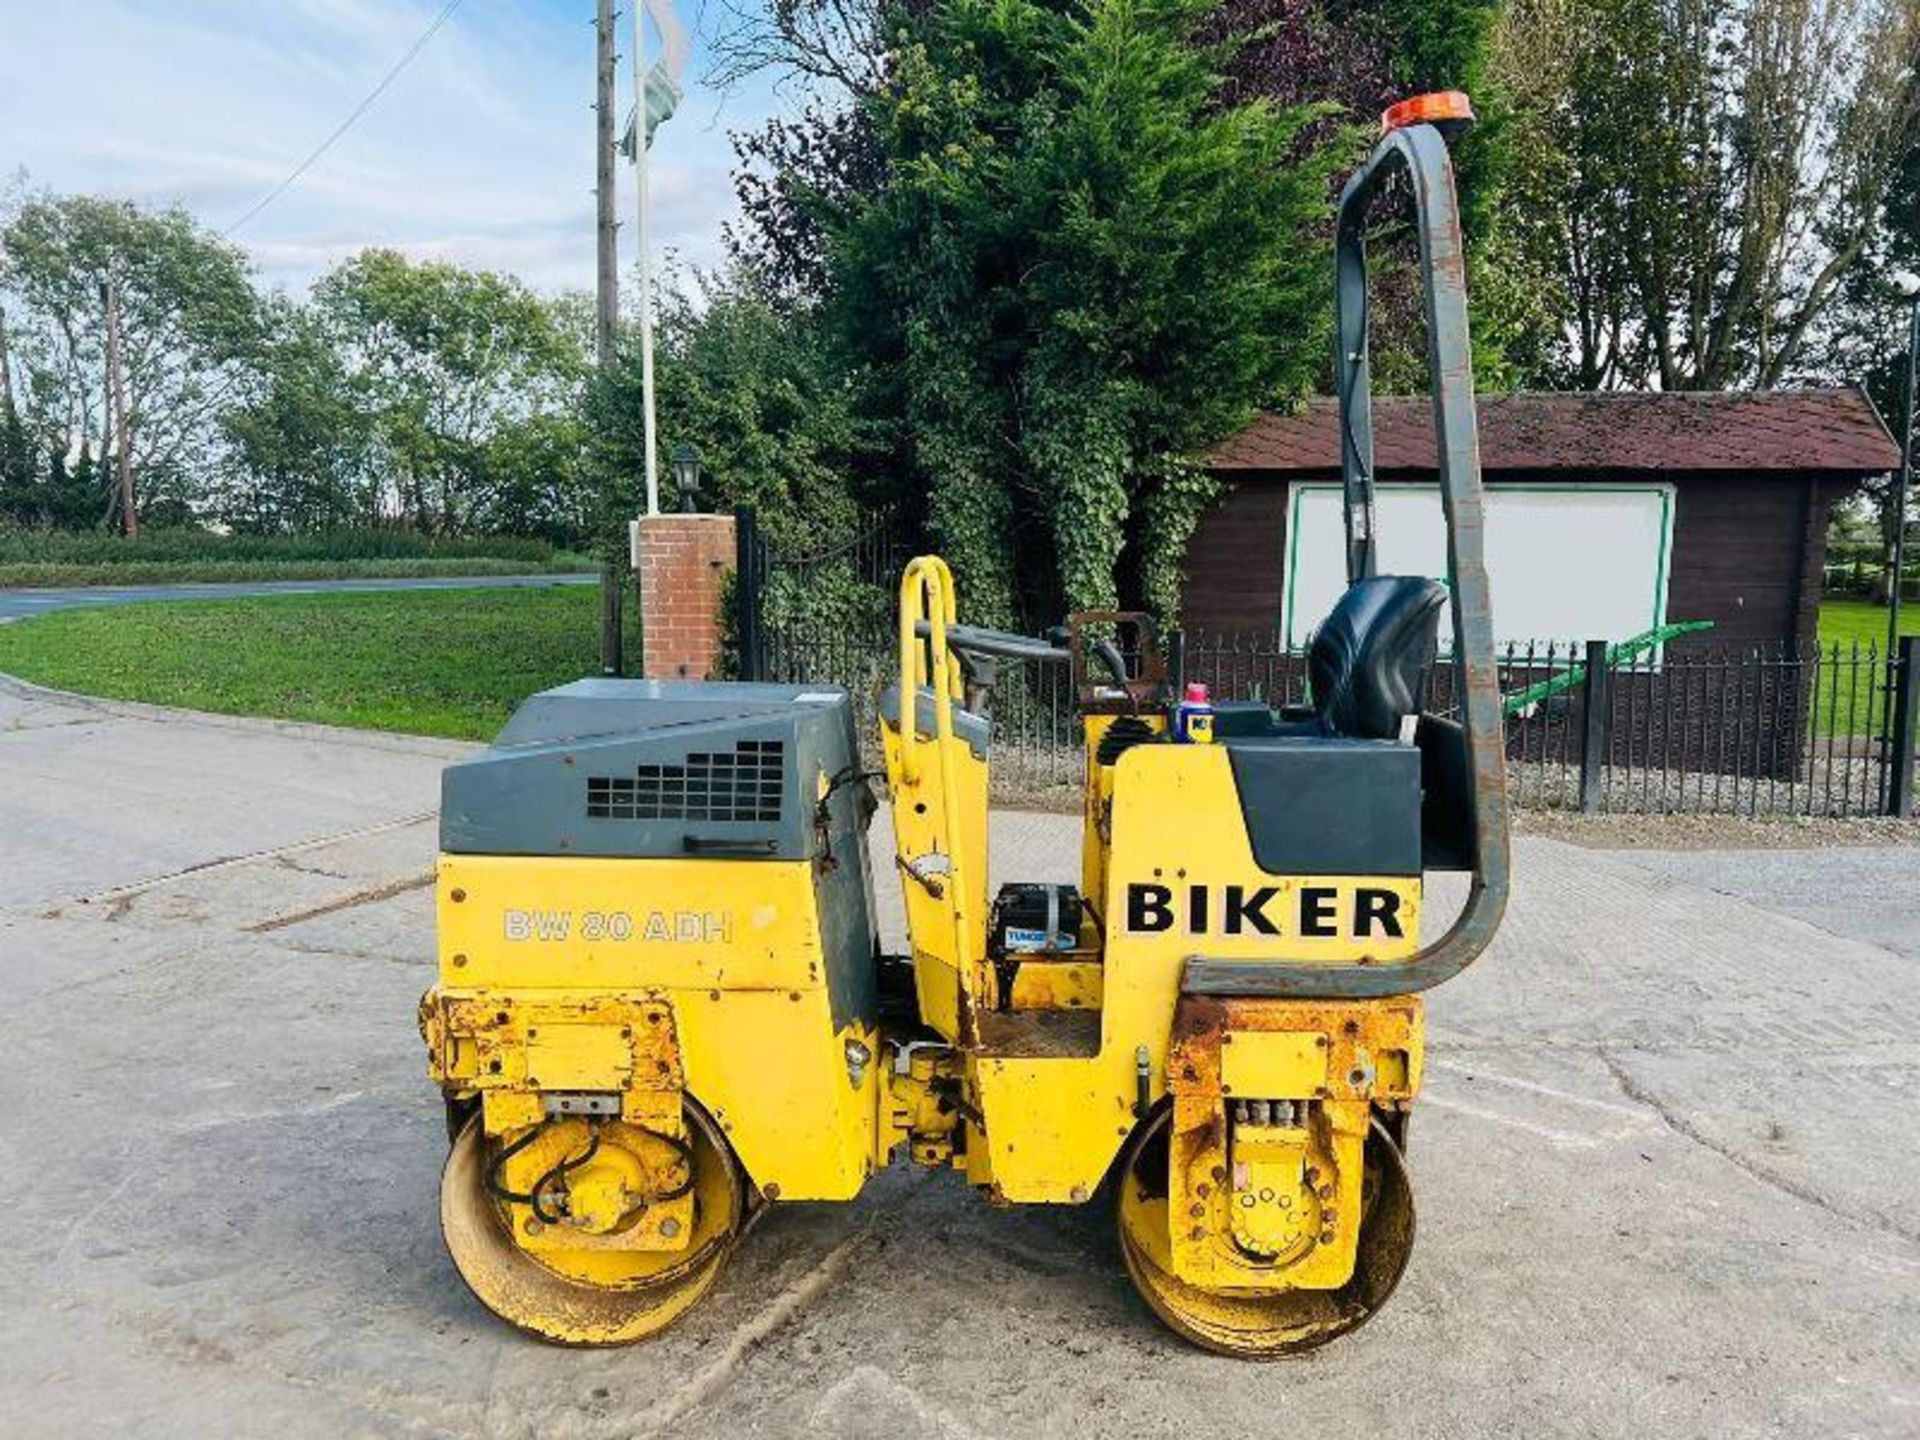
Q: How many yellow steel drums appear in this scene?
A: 2